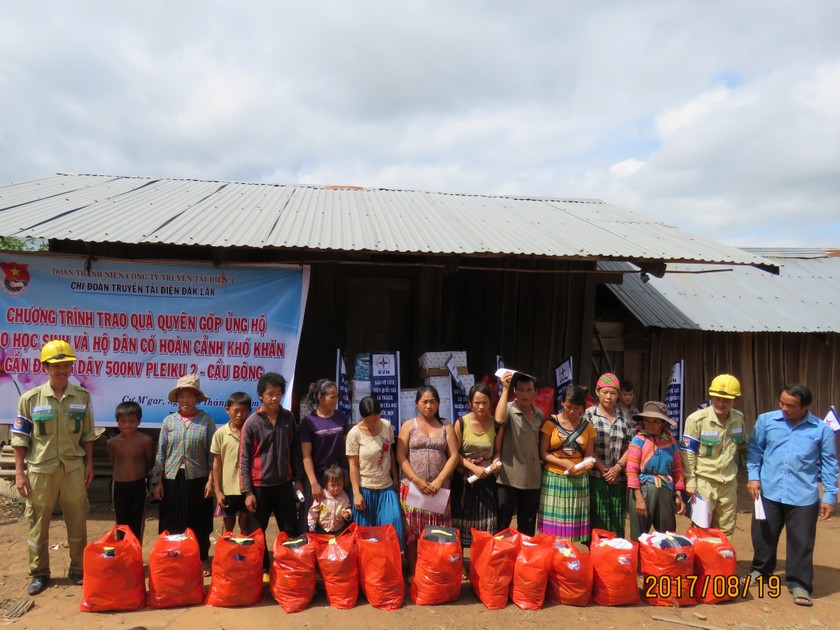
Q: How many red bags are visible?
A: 13